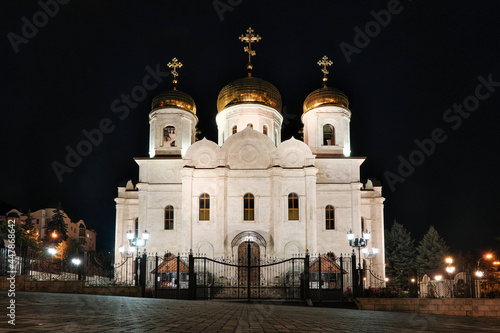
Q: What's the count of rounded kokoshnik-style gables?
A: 3